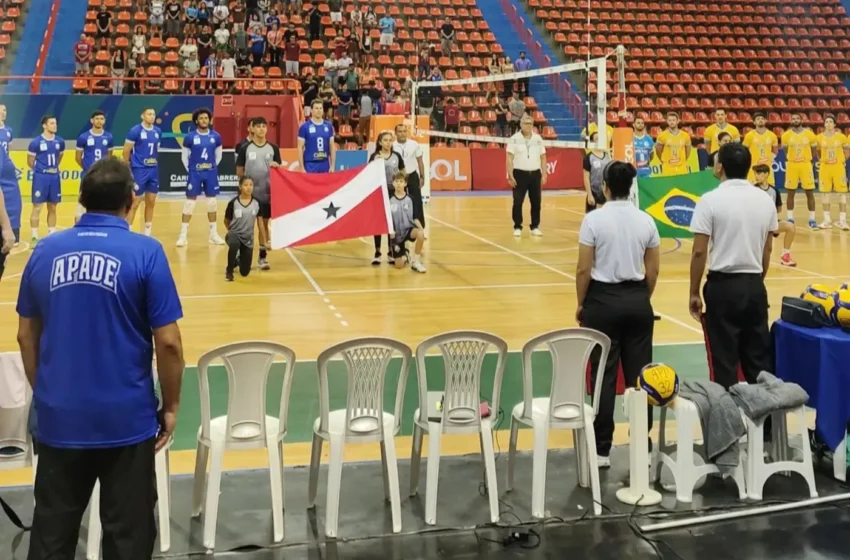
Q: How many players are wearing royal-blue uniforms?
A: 6